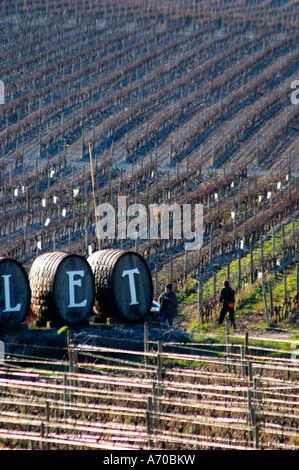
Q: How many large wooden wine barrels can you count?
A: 3